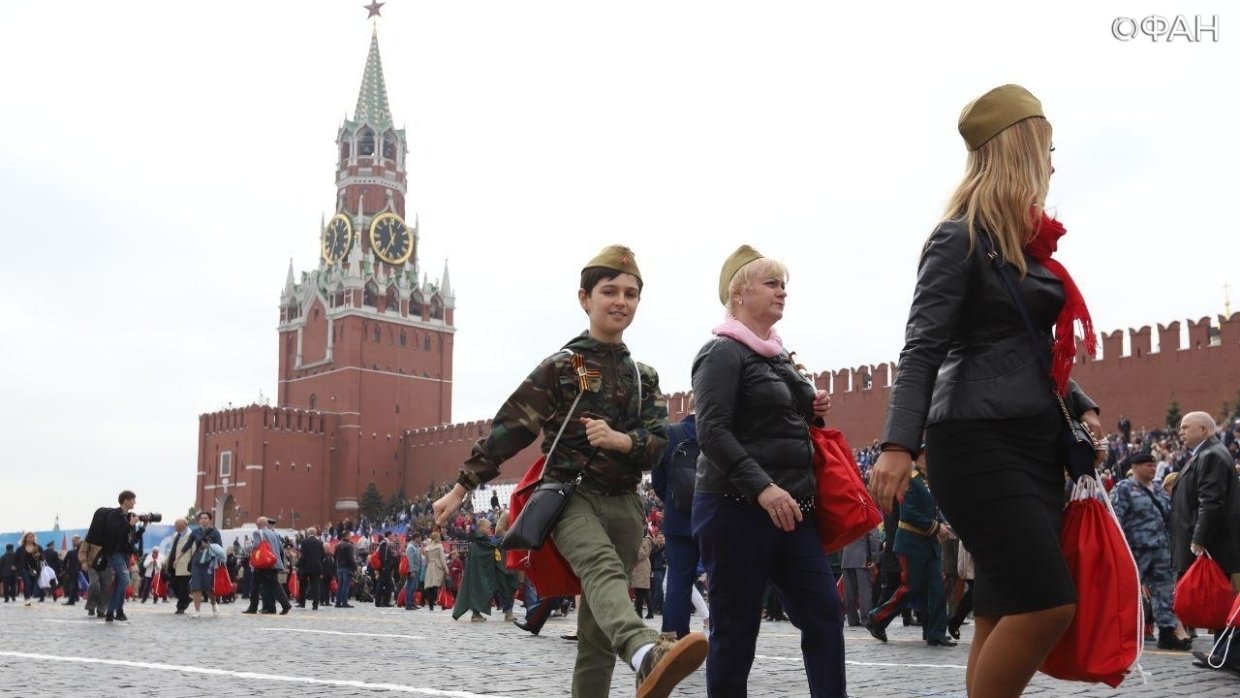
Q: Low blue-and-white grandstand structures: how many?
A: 1